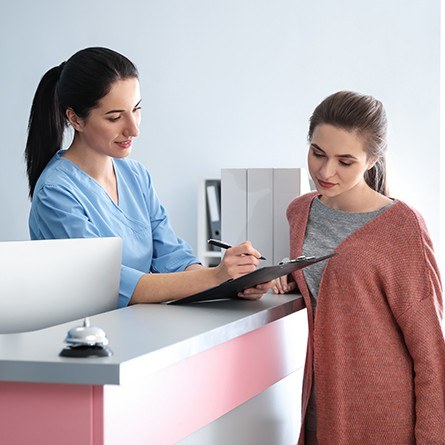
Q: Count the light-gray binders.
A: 3